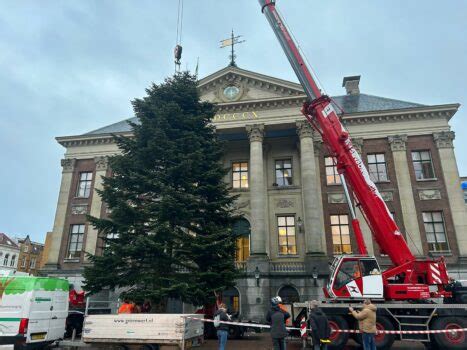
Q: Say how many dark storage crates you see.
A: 0